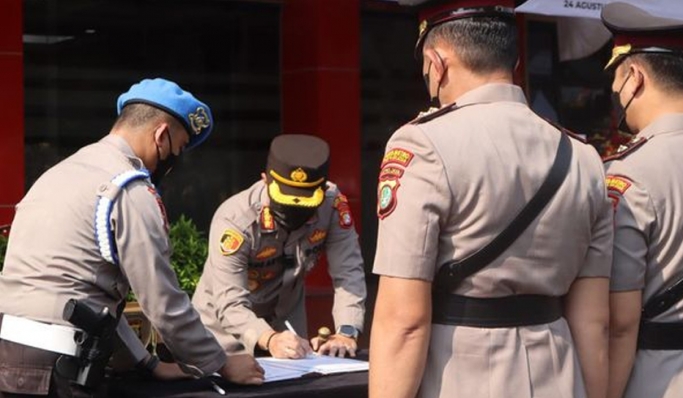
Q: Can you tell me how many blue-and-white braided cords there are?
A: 1